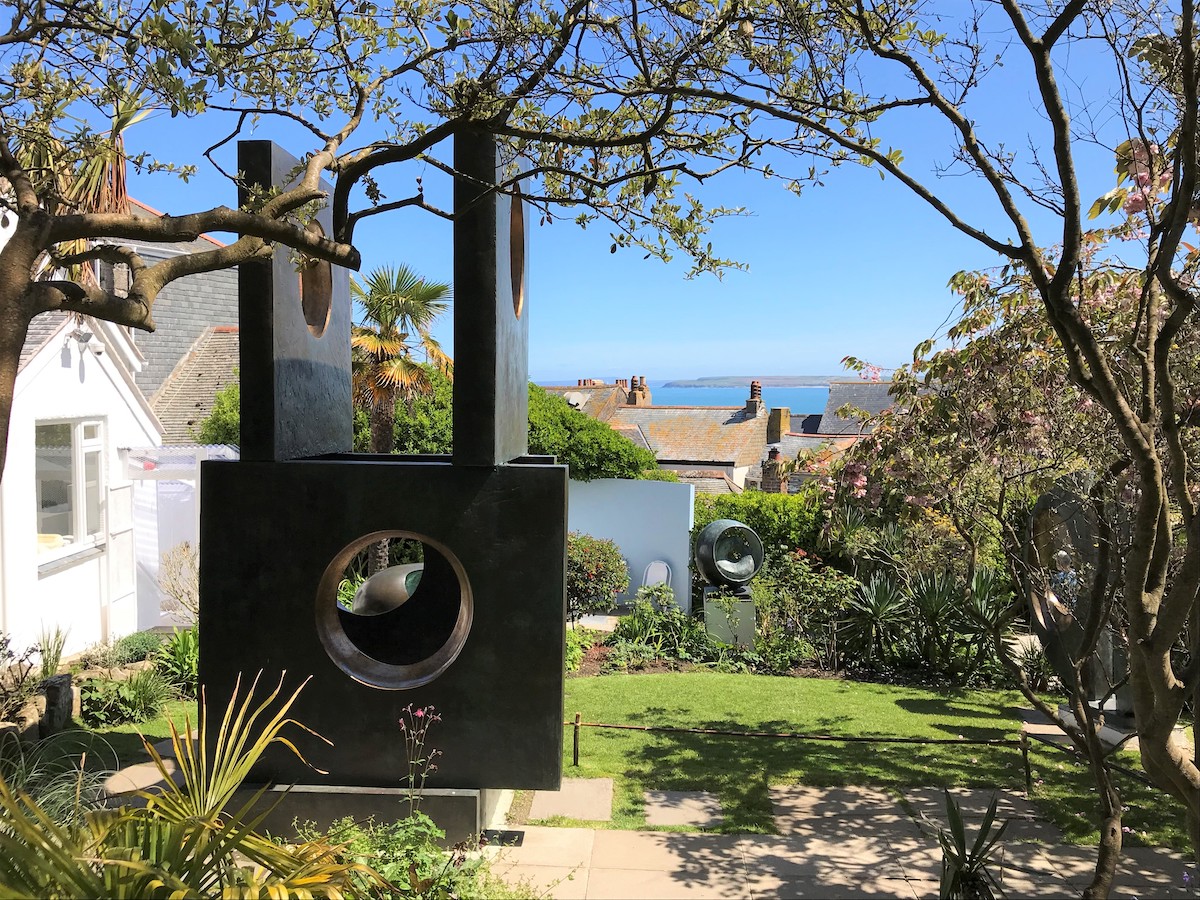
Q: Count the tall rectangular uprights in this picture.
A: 2